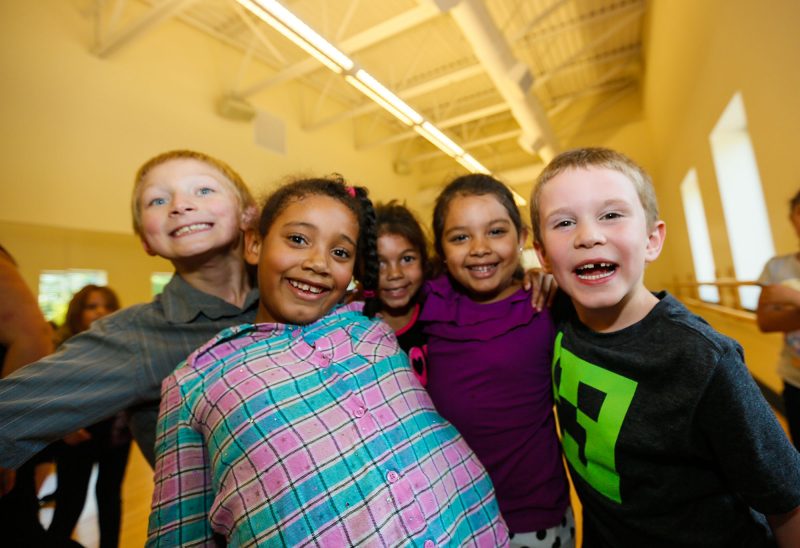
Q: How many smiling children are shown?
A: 5